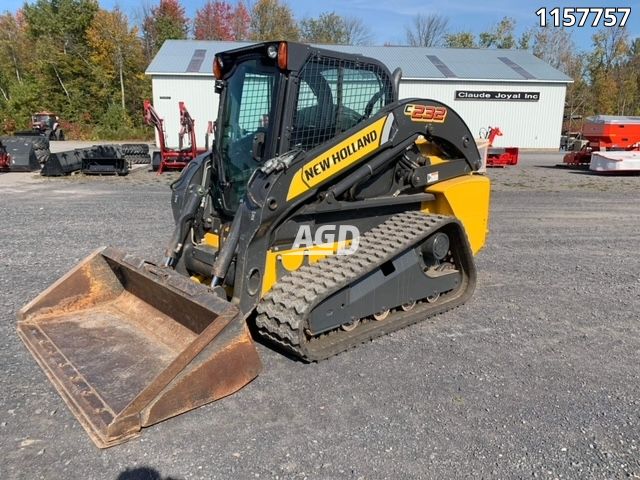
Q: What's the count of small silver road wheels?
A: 4